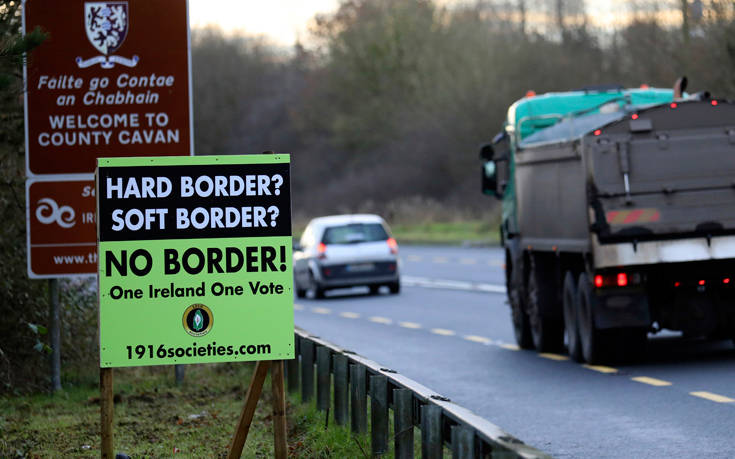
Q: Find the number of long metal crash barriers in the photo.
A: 1